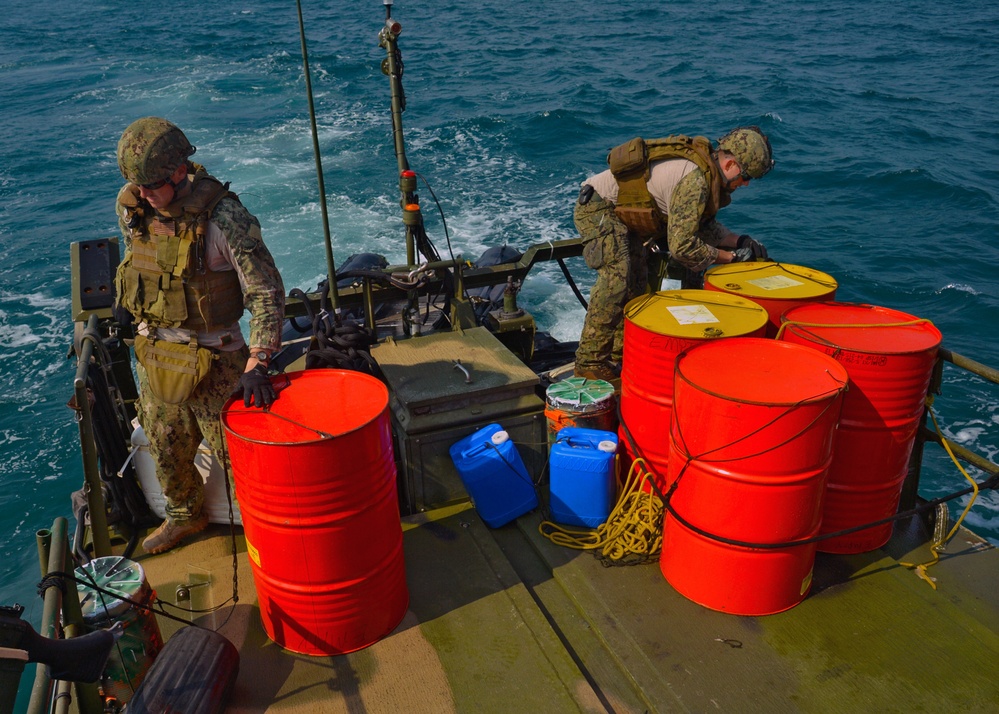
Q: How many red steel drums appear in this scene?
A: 5